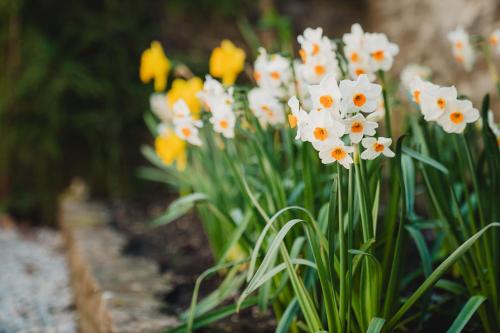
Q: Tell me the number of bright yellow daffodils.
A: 4